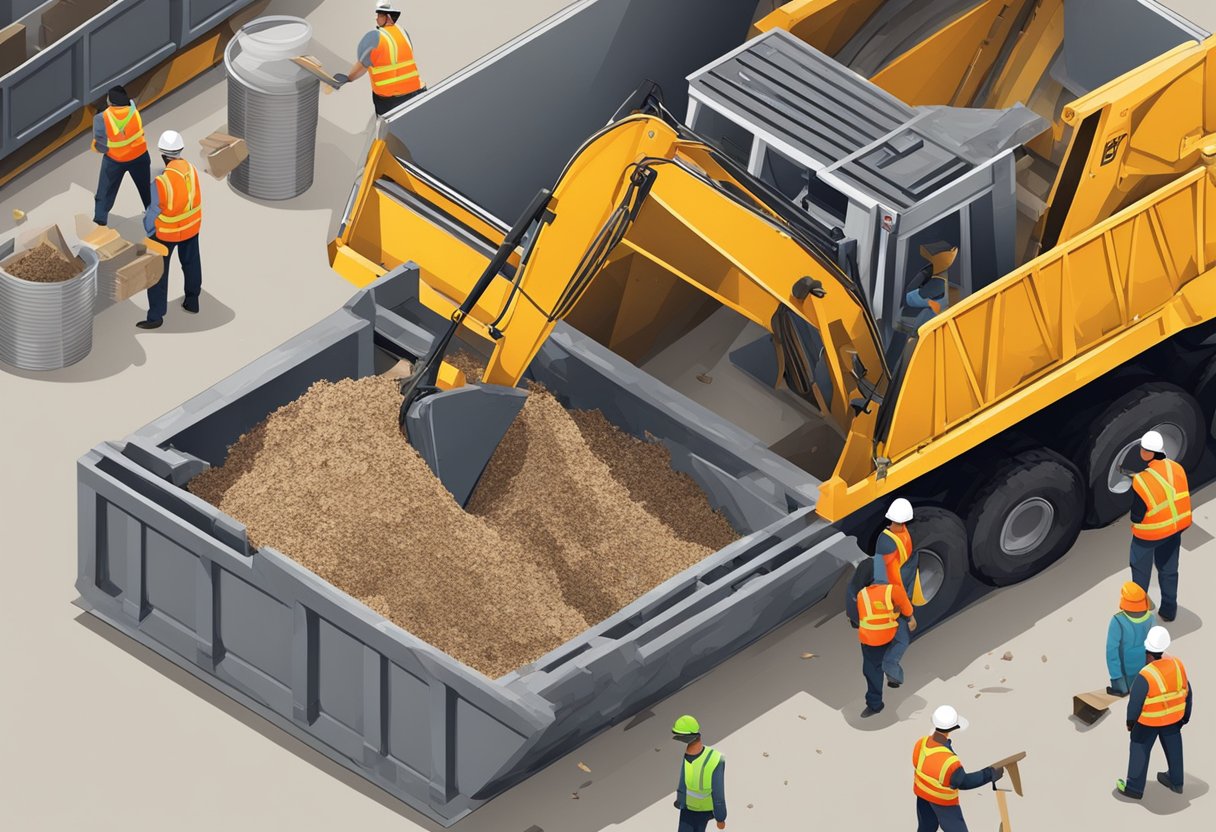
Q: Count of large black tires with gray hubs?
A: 3